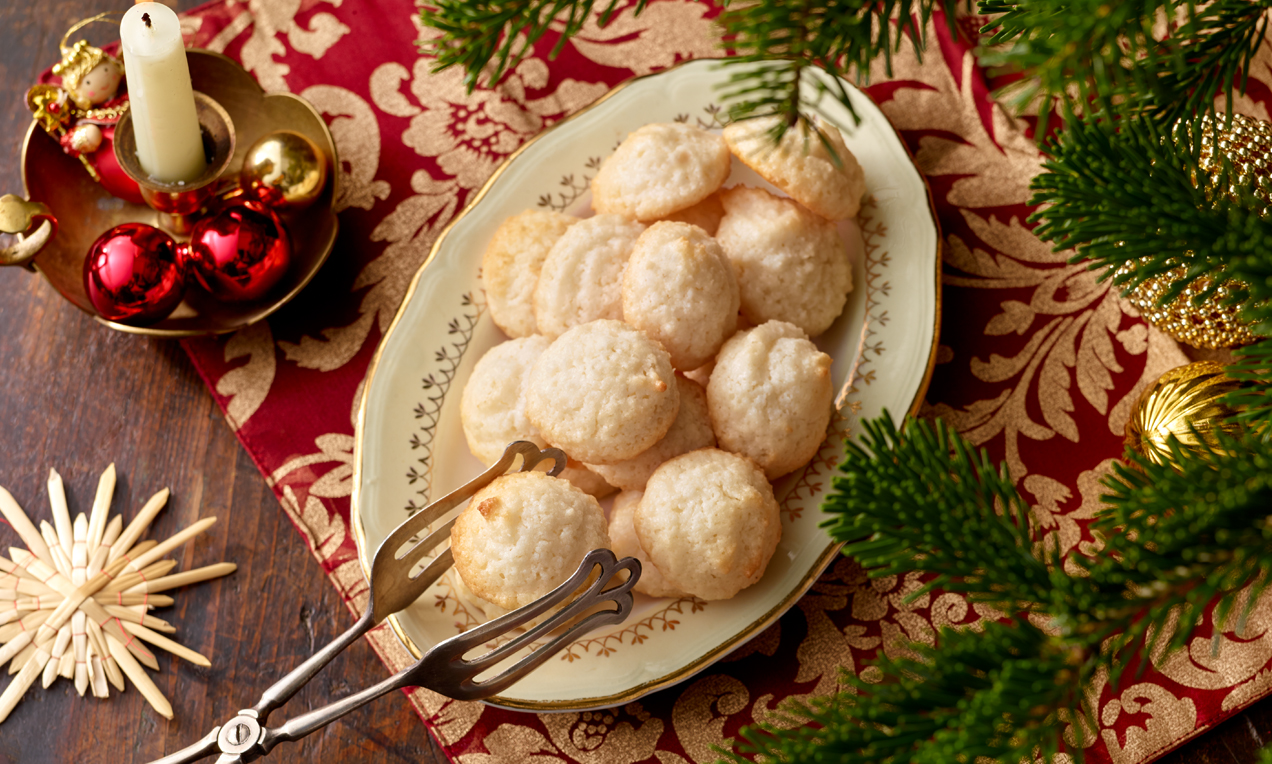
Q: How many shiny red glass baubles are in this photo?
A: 2